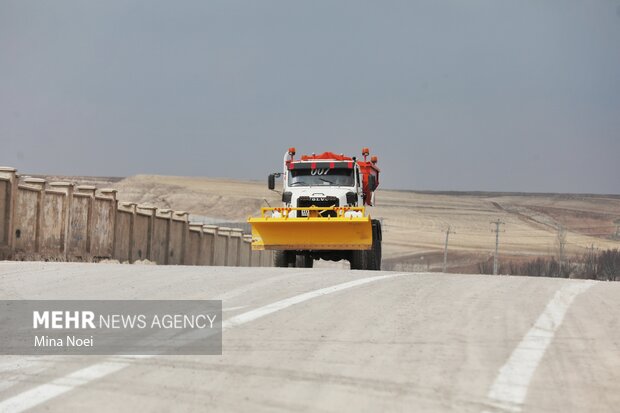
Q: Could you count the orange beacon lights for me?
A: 3